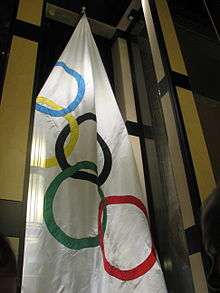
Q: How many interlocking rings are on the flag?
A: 5